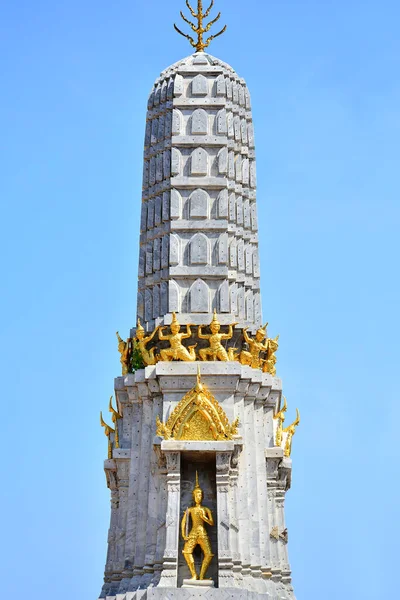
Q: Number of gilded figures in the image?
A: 7